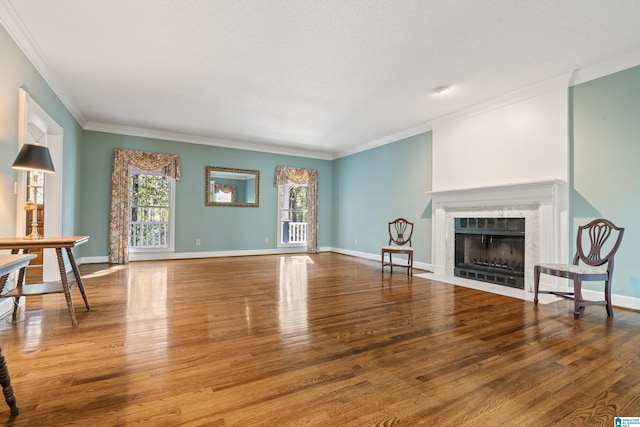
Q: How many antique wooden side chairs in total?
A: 2